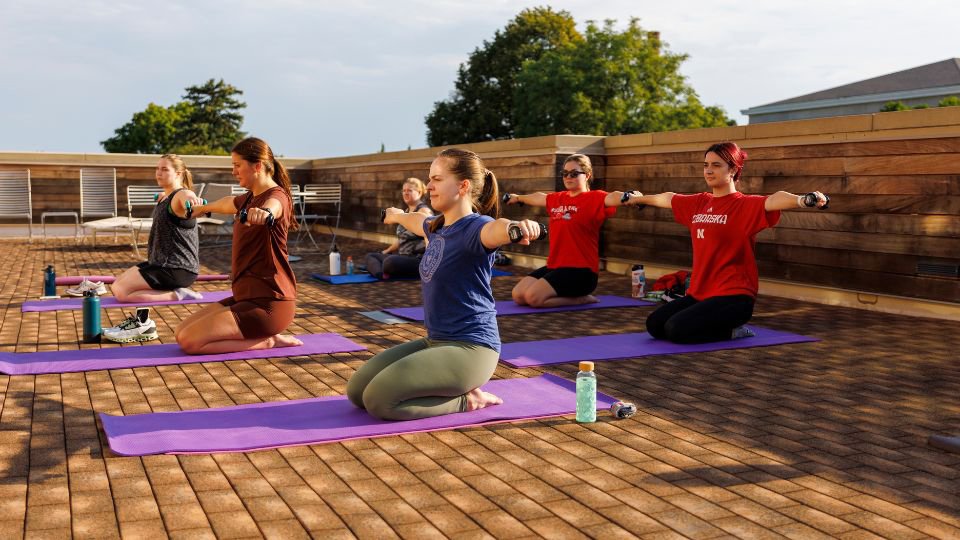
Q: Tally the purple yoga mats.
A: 5